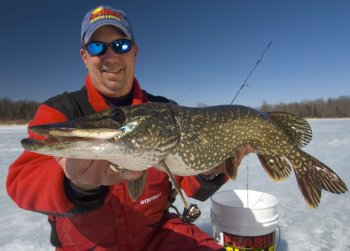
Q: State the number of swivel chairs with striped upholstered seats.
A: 0